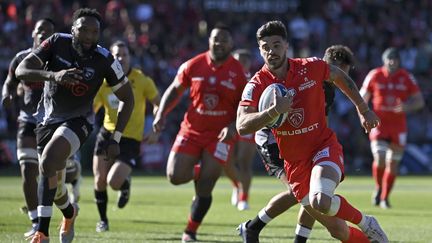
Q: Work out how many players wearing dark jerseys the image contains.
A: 3